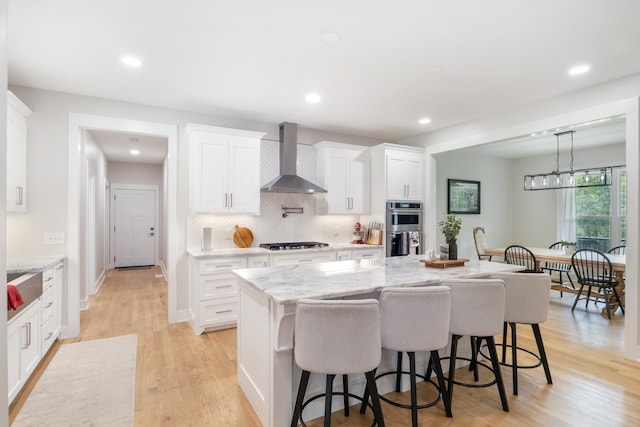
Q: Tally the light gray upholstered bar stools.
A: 4